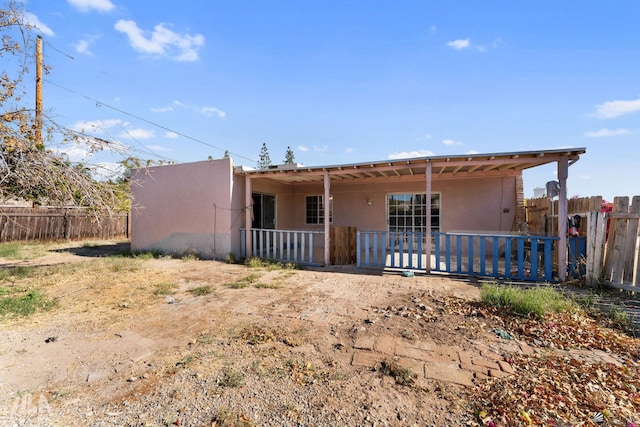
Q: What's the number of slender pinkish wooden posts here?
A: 4